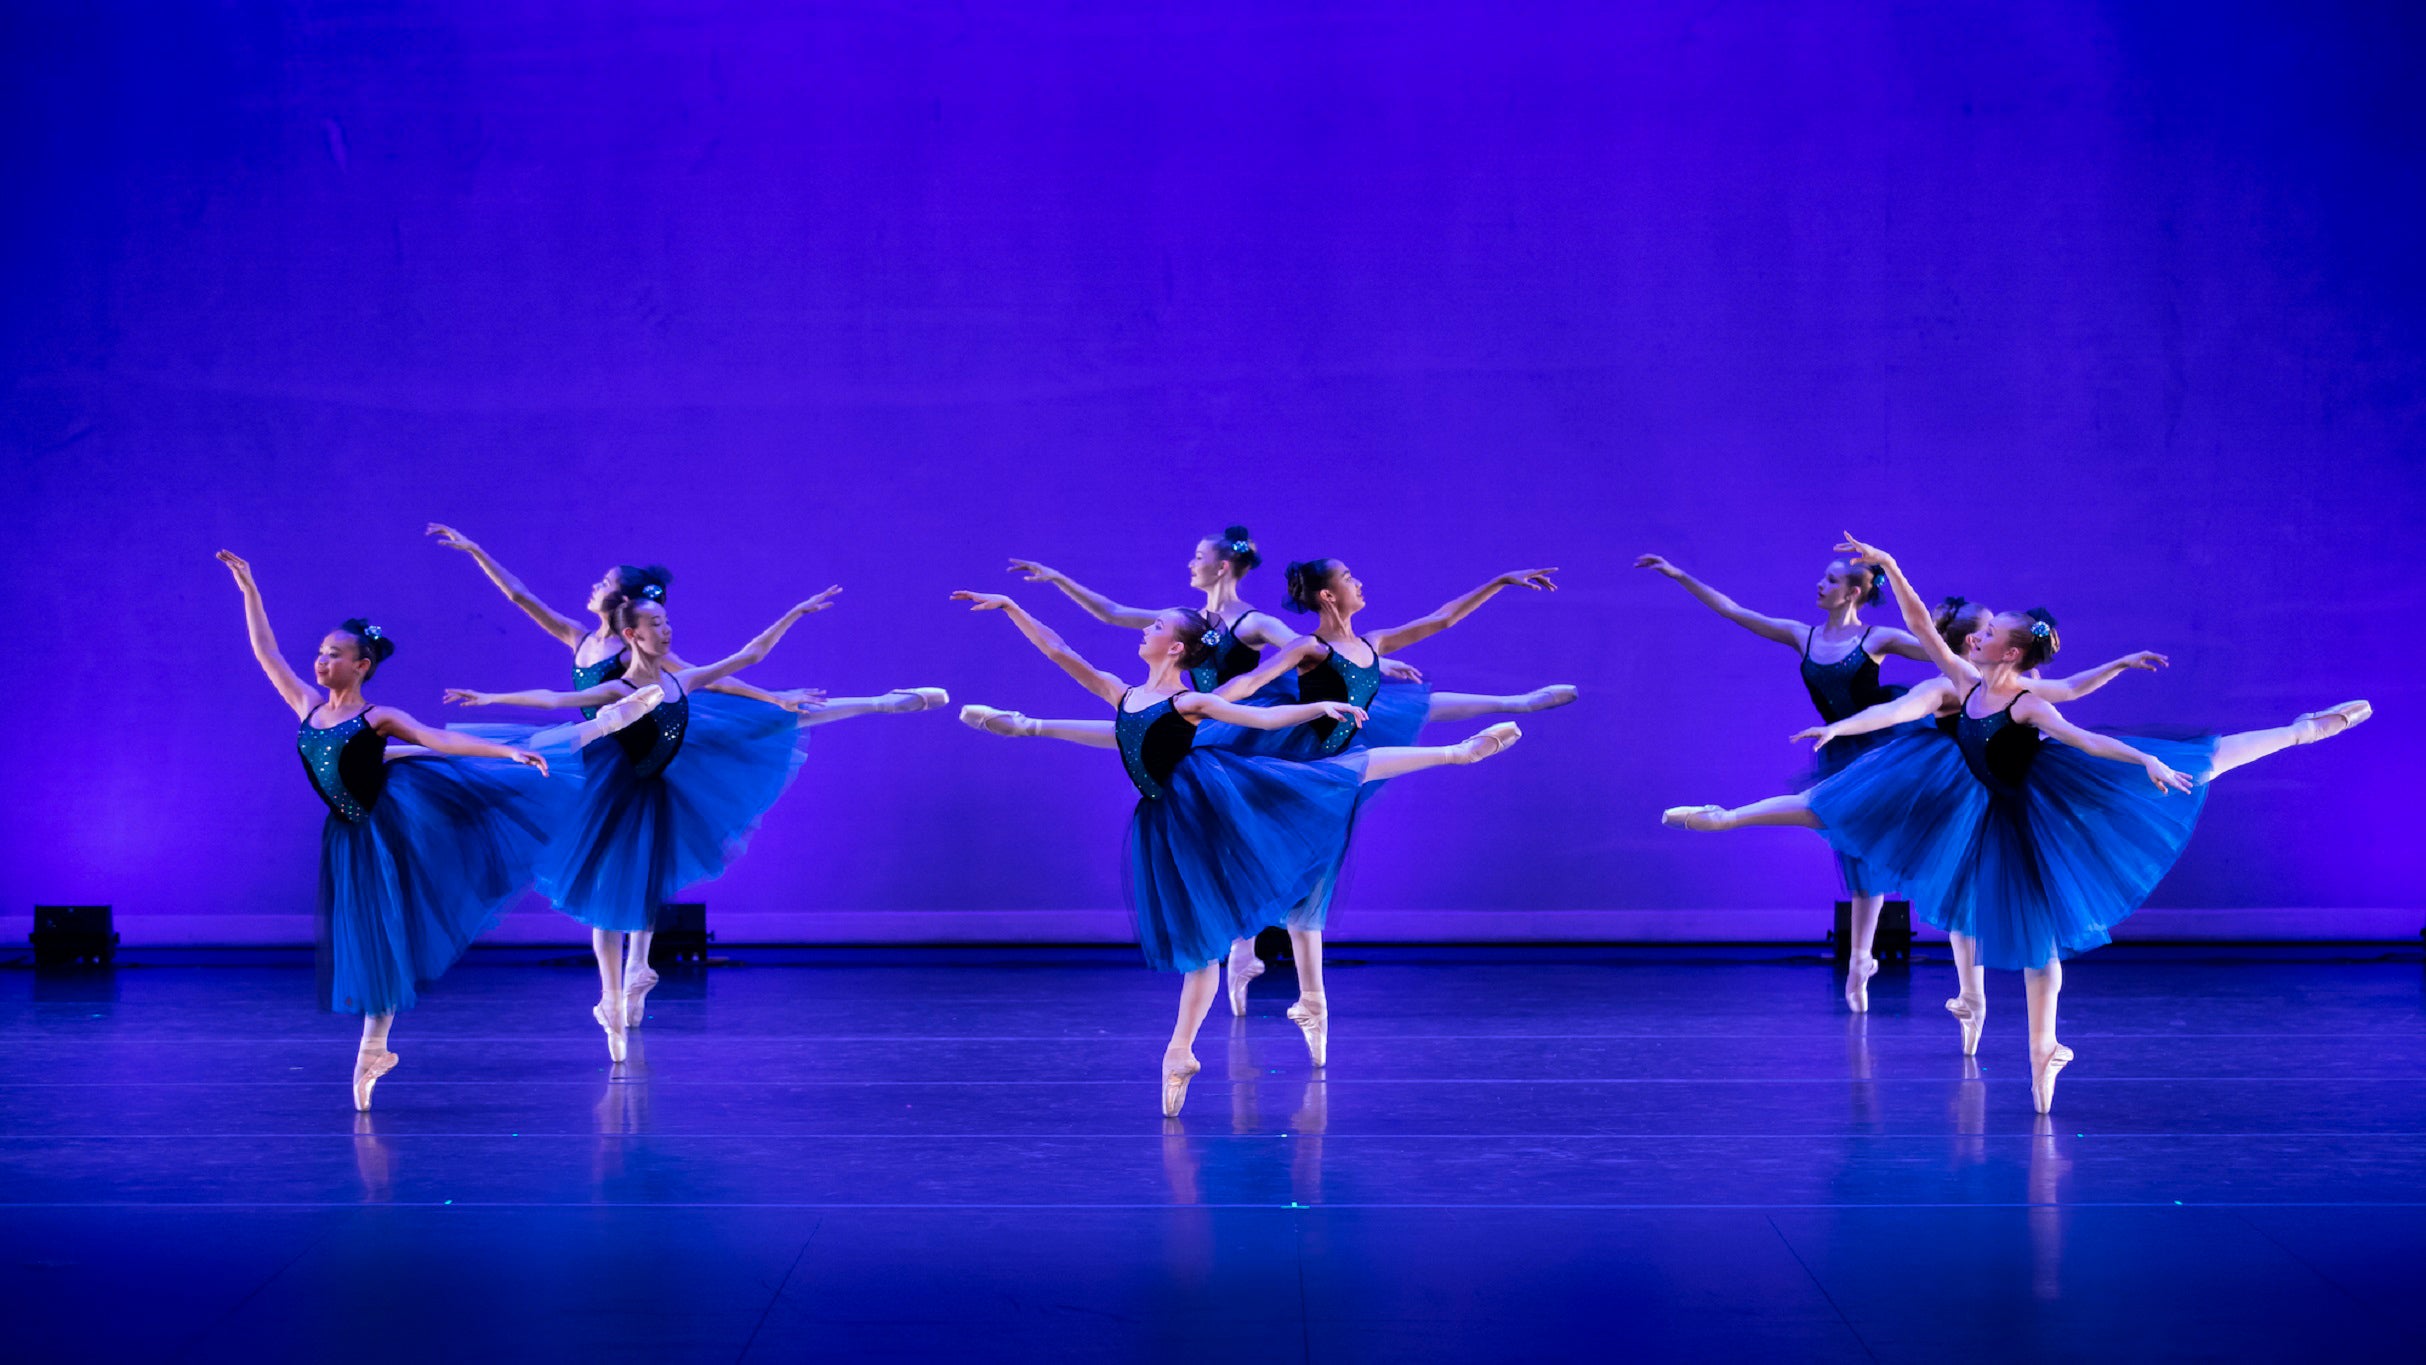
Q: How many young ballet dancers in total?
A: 9